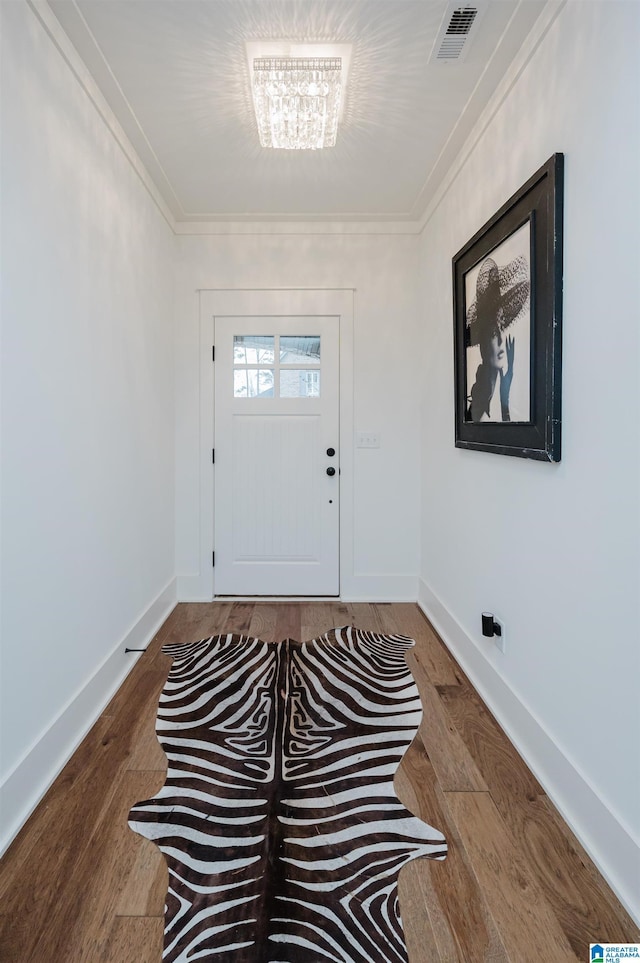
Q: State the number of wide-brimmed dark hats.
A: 1